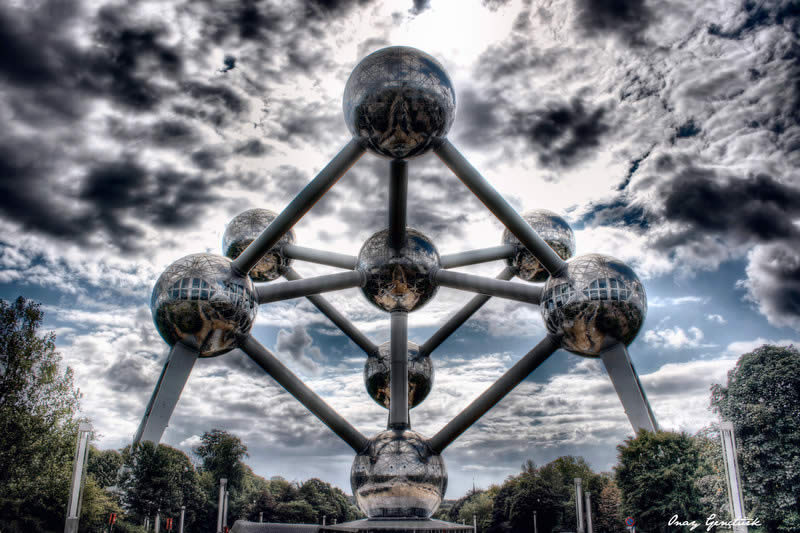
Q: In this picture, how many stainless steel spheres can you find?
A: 8